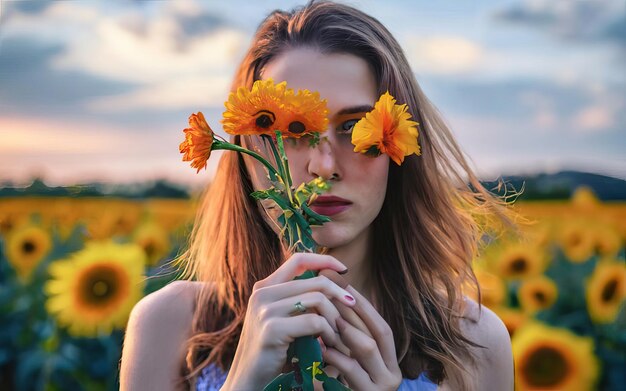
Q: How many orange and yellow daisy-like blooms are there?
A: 4